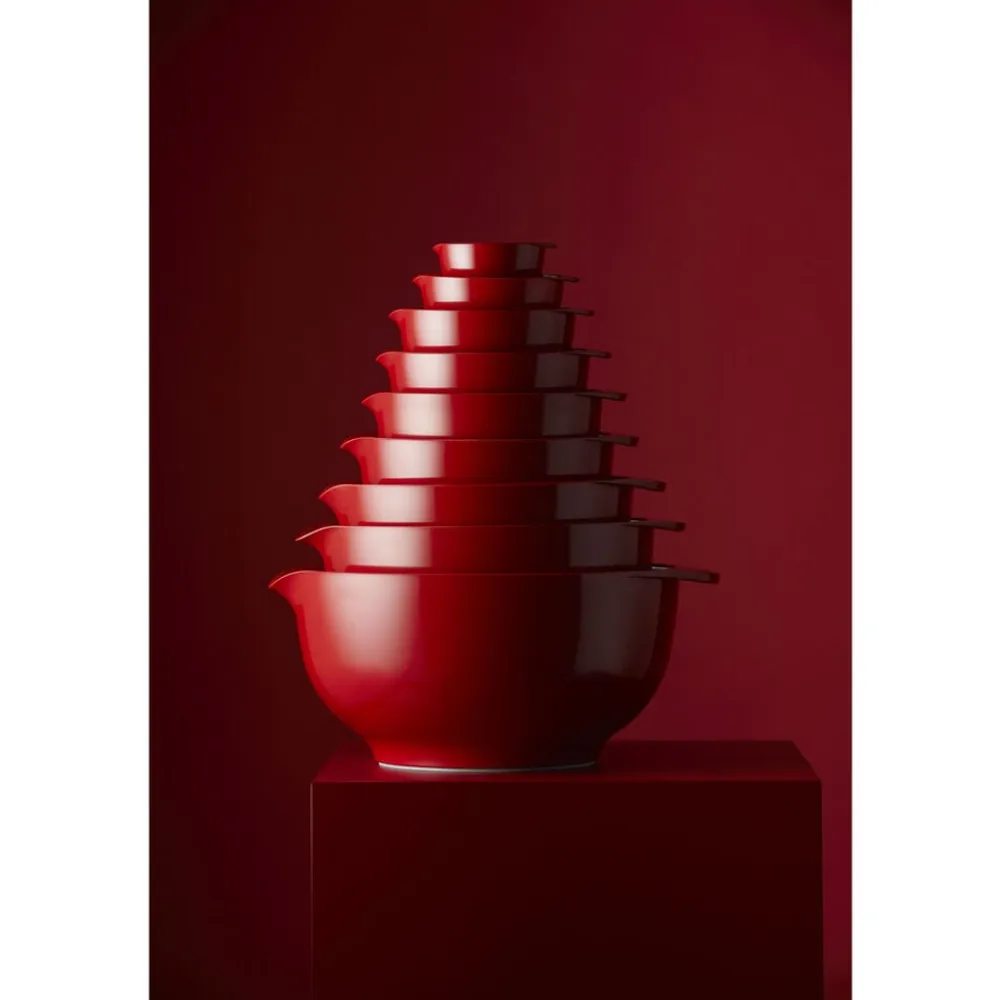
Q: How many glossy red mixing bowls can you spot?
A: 9